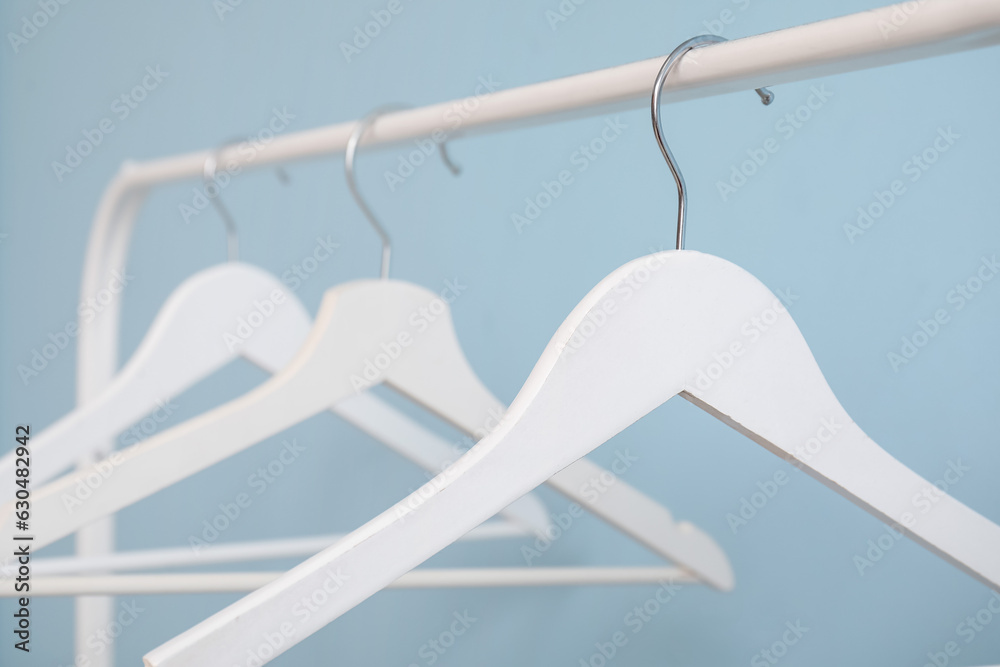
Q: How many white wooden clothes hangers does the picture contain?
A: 3